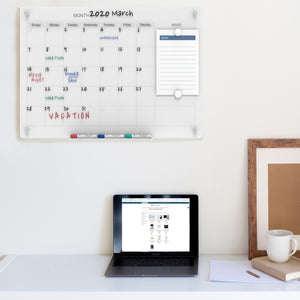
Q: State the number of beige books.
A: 1